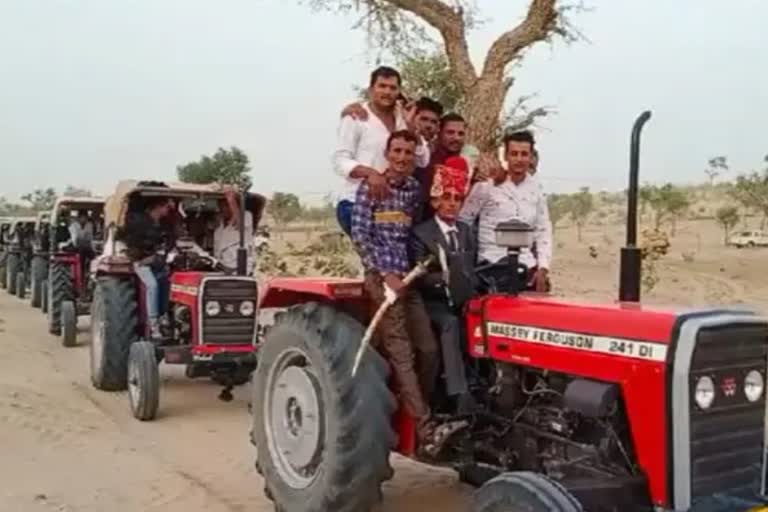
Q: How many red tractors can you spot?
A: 3